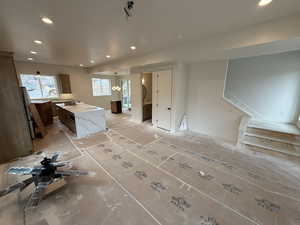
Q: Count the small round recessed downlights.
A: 9